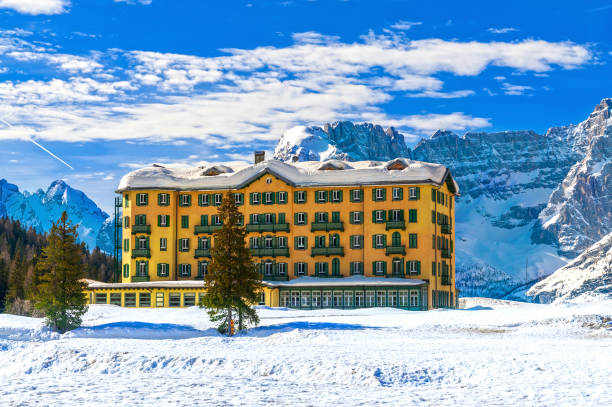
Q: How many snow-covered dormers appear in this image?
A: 3